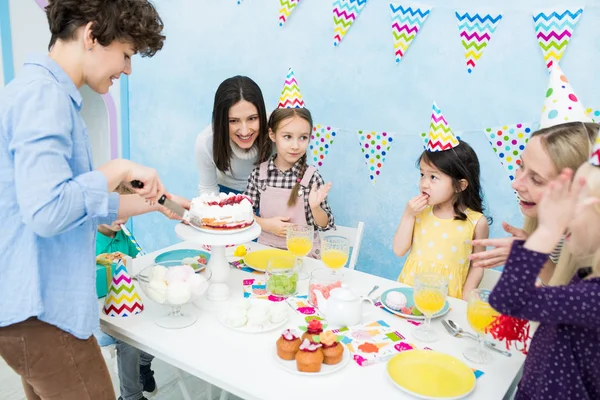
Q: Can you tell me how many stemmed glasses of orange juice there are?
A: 4